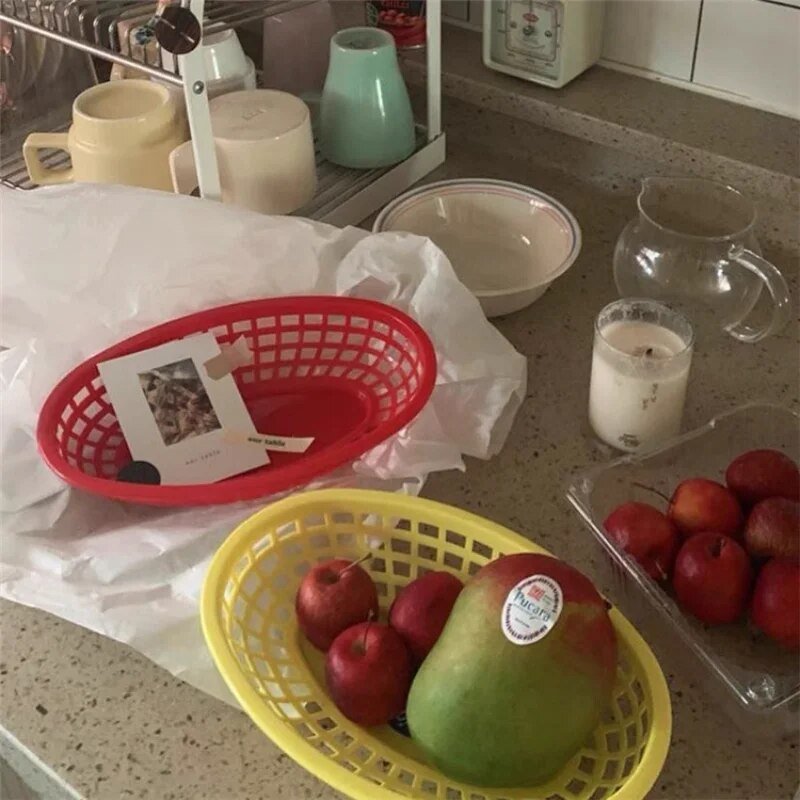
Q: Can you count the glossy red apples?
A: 9